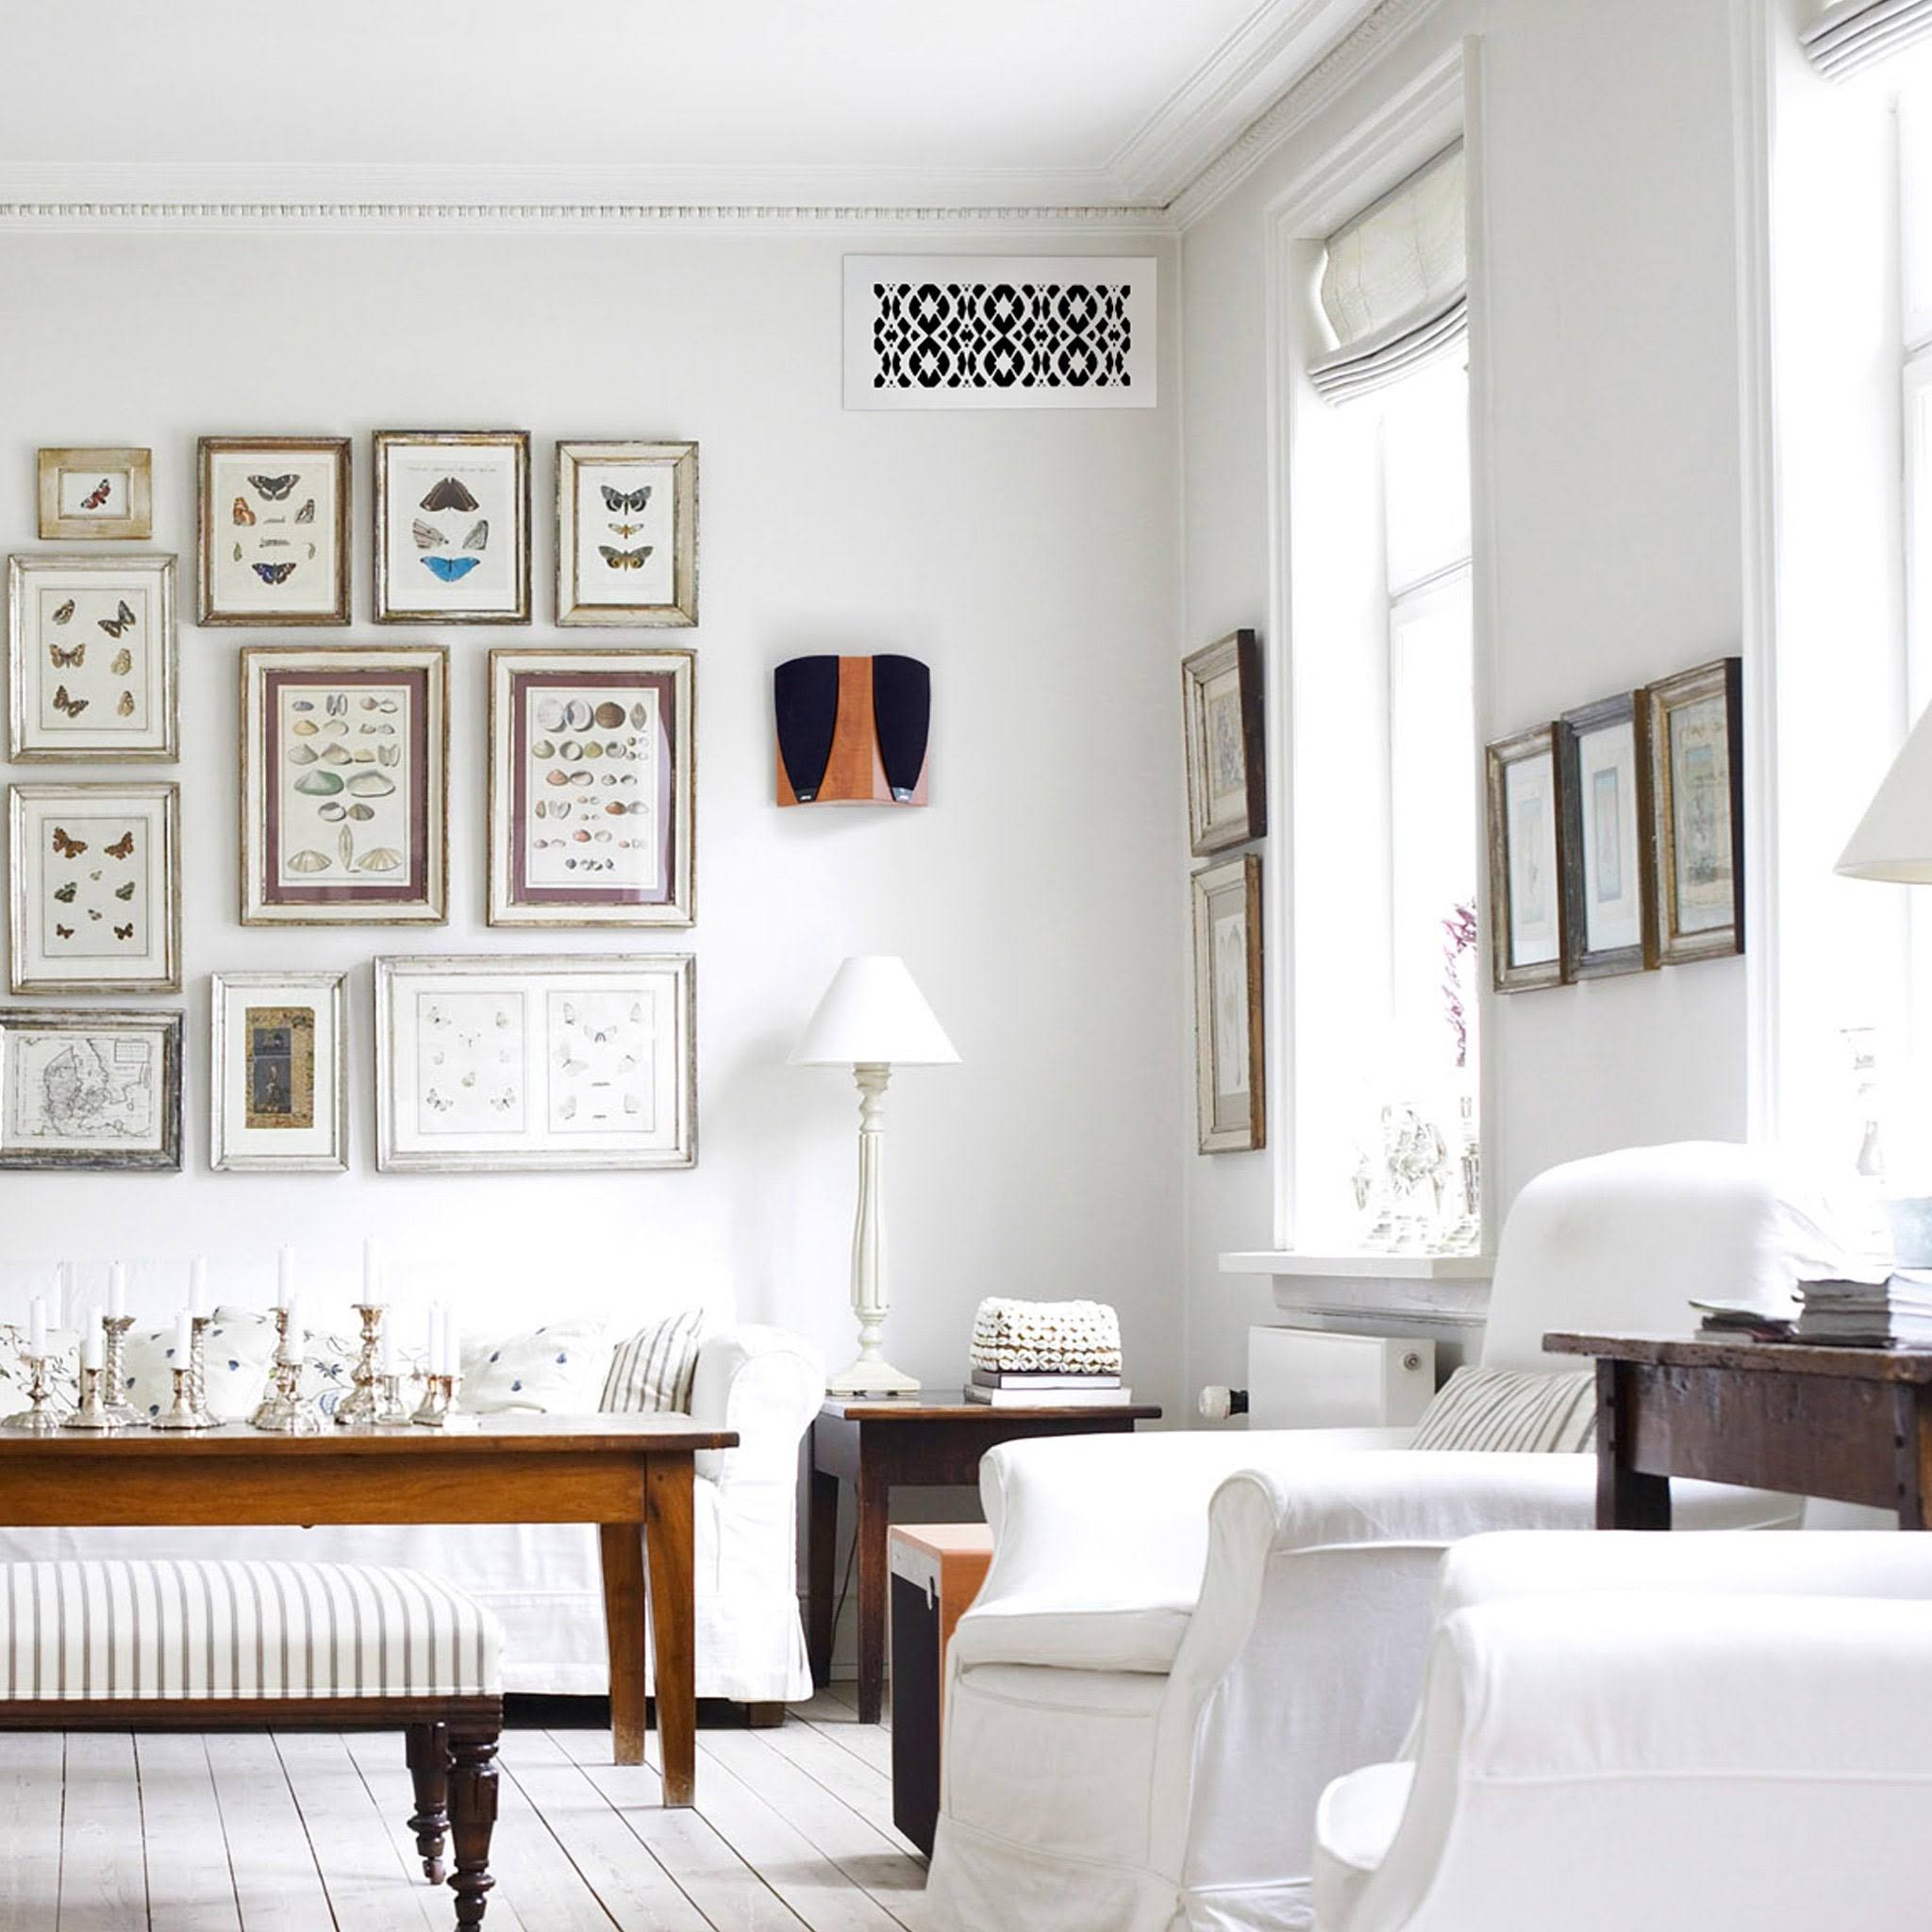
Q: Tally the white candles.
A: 11